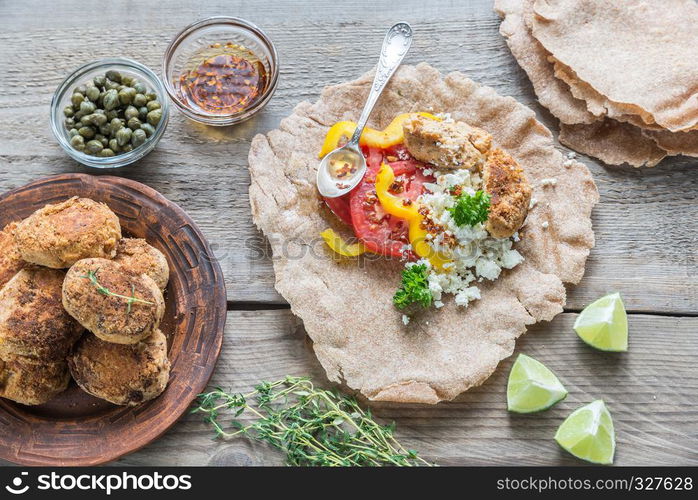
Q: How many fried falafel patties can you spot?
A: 9